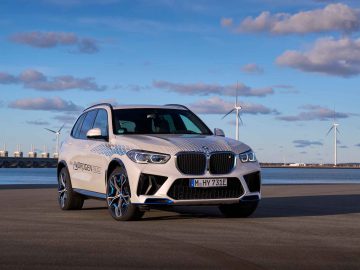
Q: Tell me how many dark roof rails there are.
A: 2